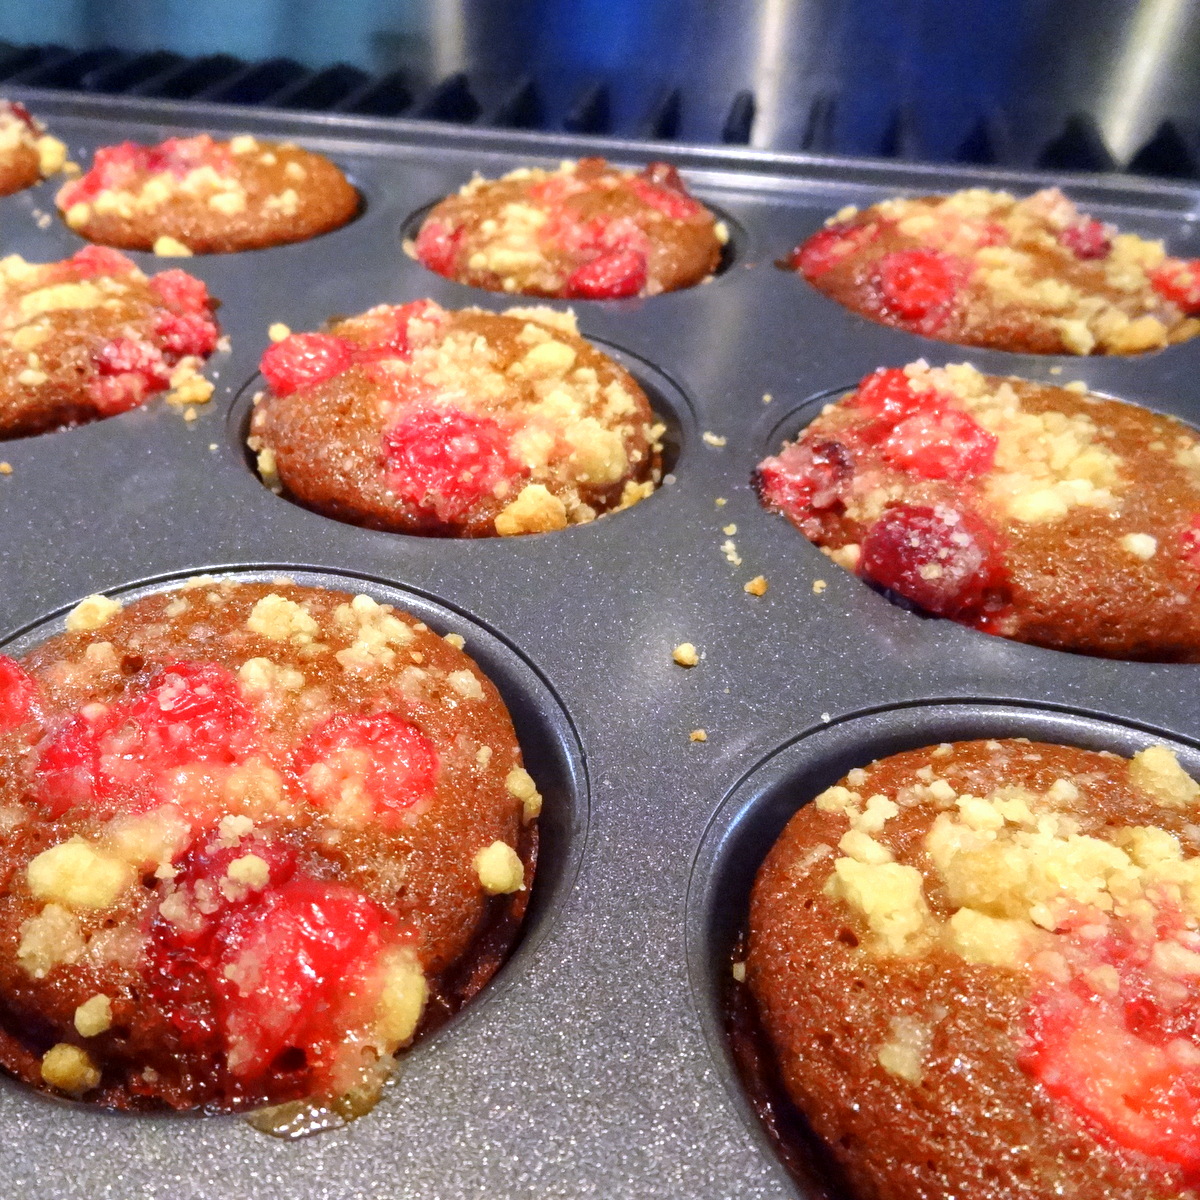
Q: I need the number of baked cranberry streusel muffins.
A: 9